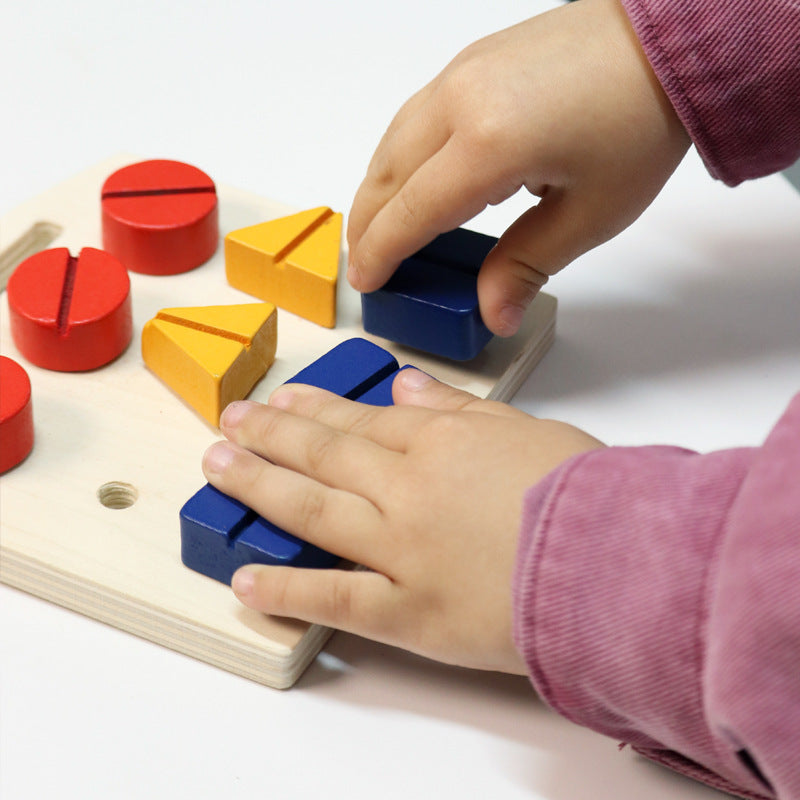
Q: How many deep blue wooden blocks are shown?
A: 3